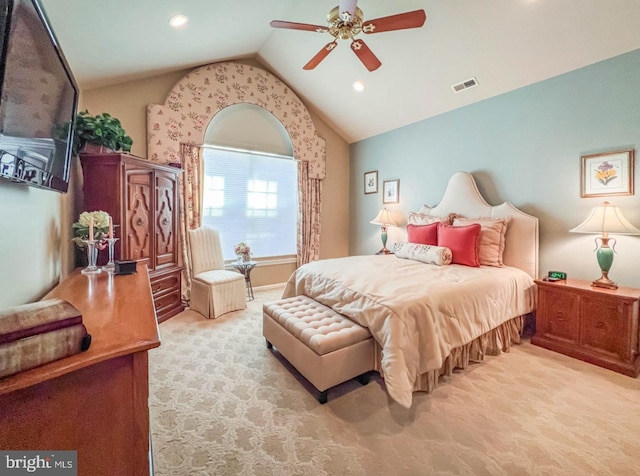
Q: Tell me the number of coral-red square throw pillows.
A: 2